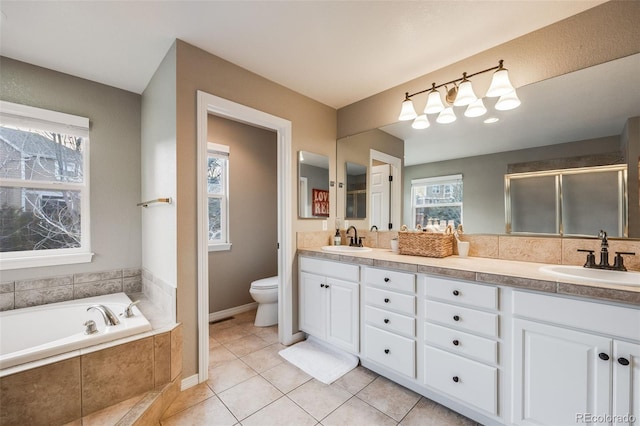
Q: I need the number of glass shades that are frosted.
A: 4